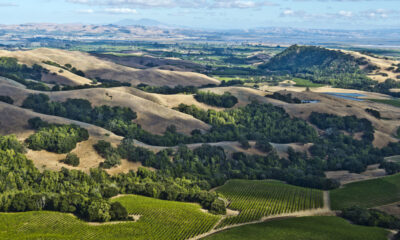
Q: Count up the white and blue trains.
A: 0